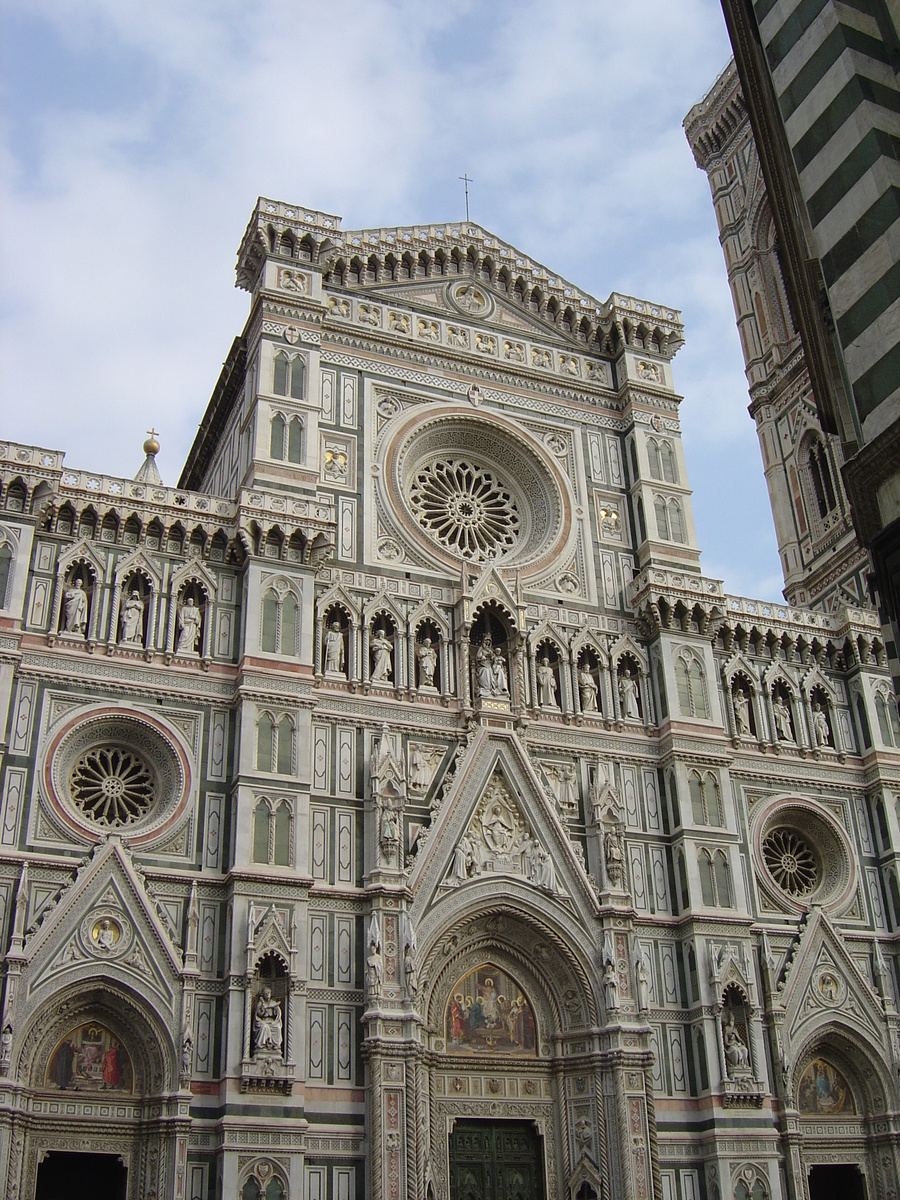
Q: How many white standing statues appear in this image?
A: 12